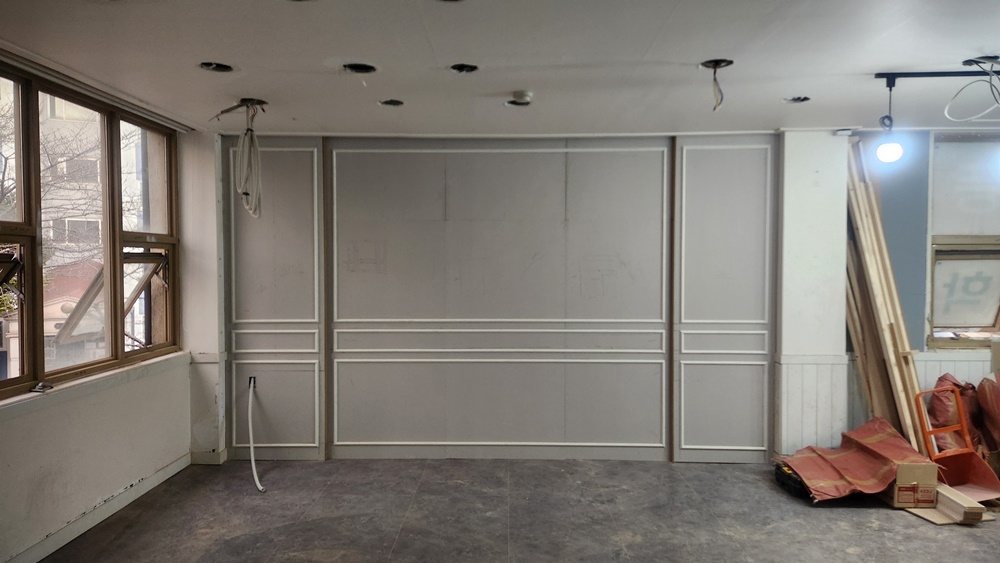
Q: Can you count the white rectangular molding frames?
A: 9